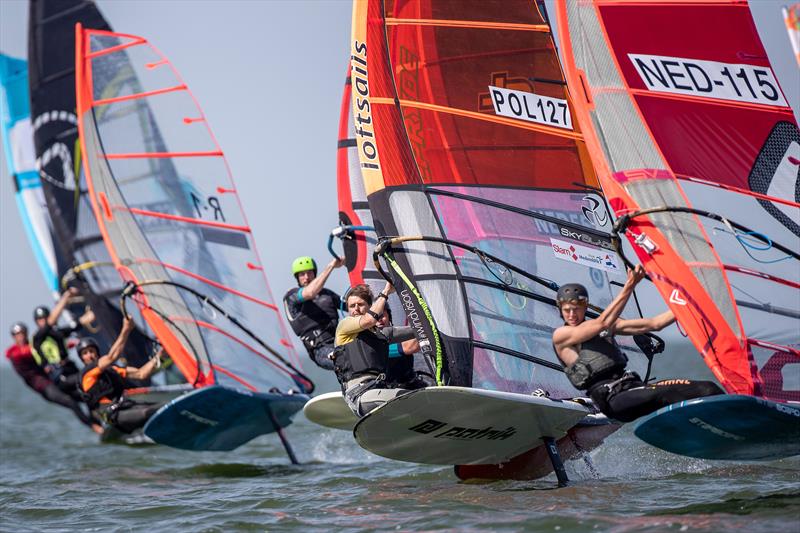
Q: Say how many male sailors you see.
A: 7